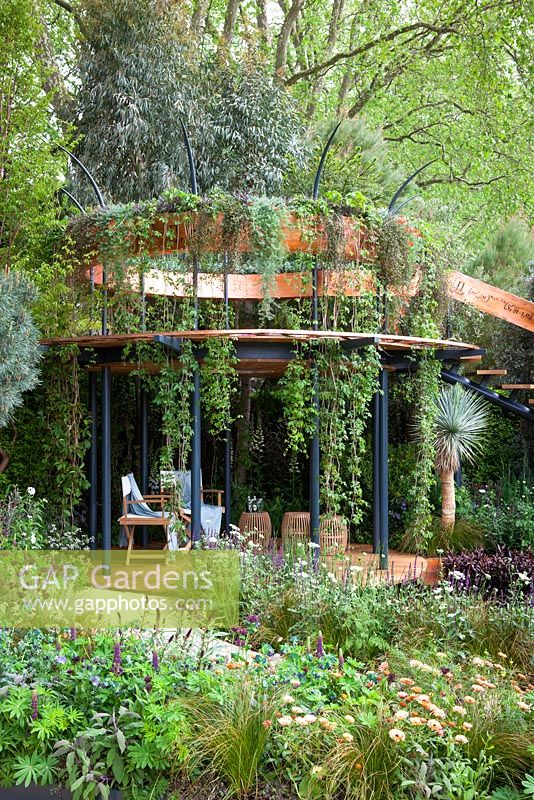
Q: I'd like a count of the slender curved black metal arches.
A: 6